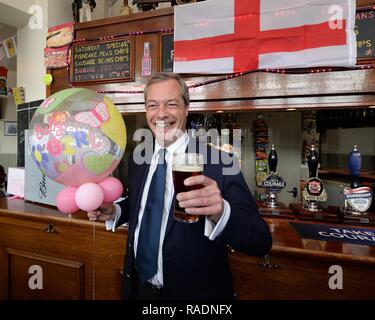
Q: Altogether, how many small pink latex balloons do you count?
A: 3